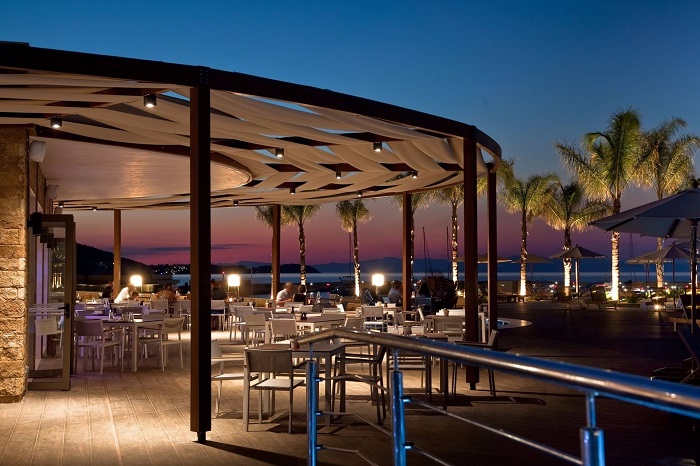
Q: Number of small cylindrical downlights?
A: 11